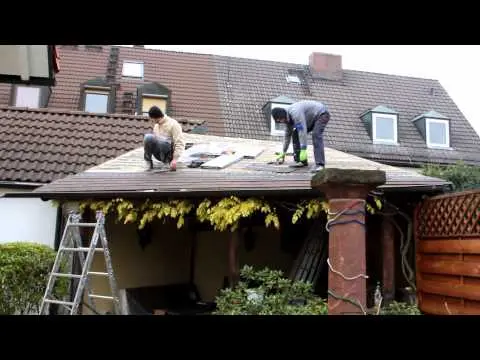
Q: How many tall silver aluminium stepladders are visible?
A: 1